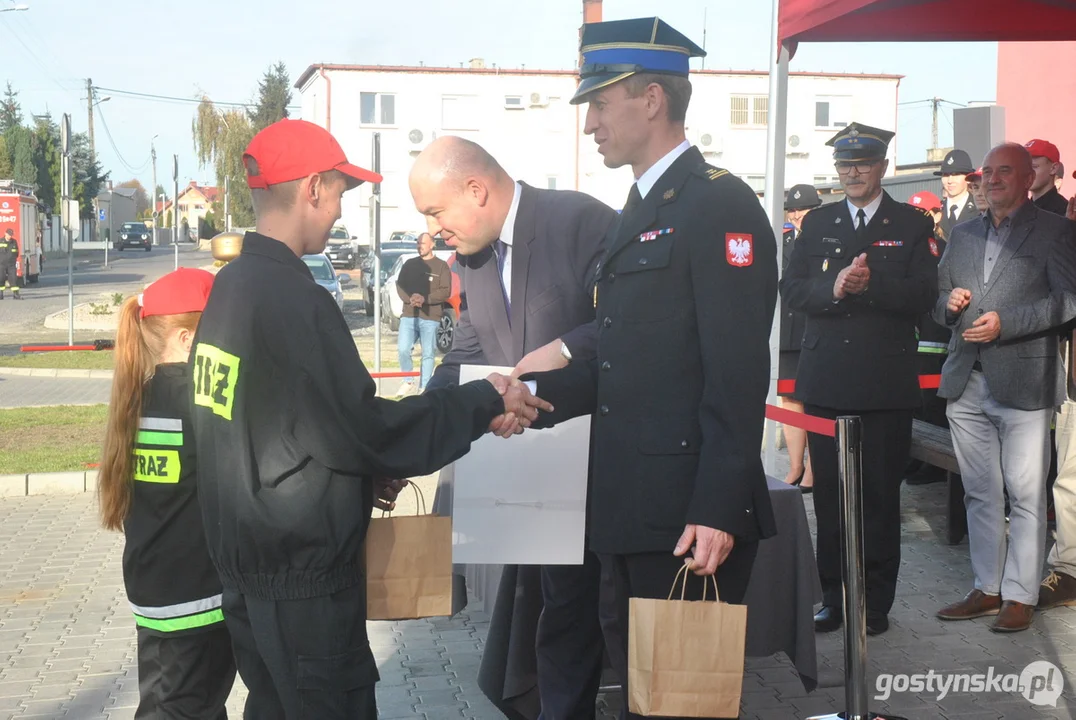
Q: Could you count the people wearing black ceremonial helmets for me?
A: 2